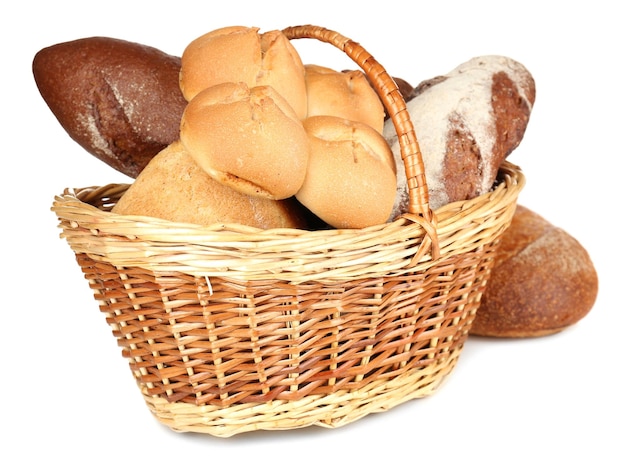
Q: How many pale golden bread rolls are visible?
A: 4